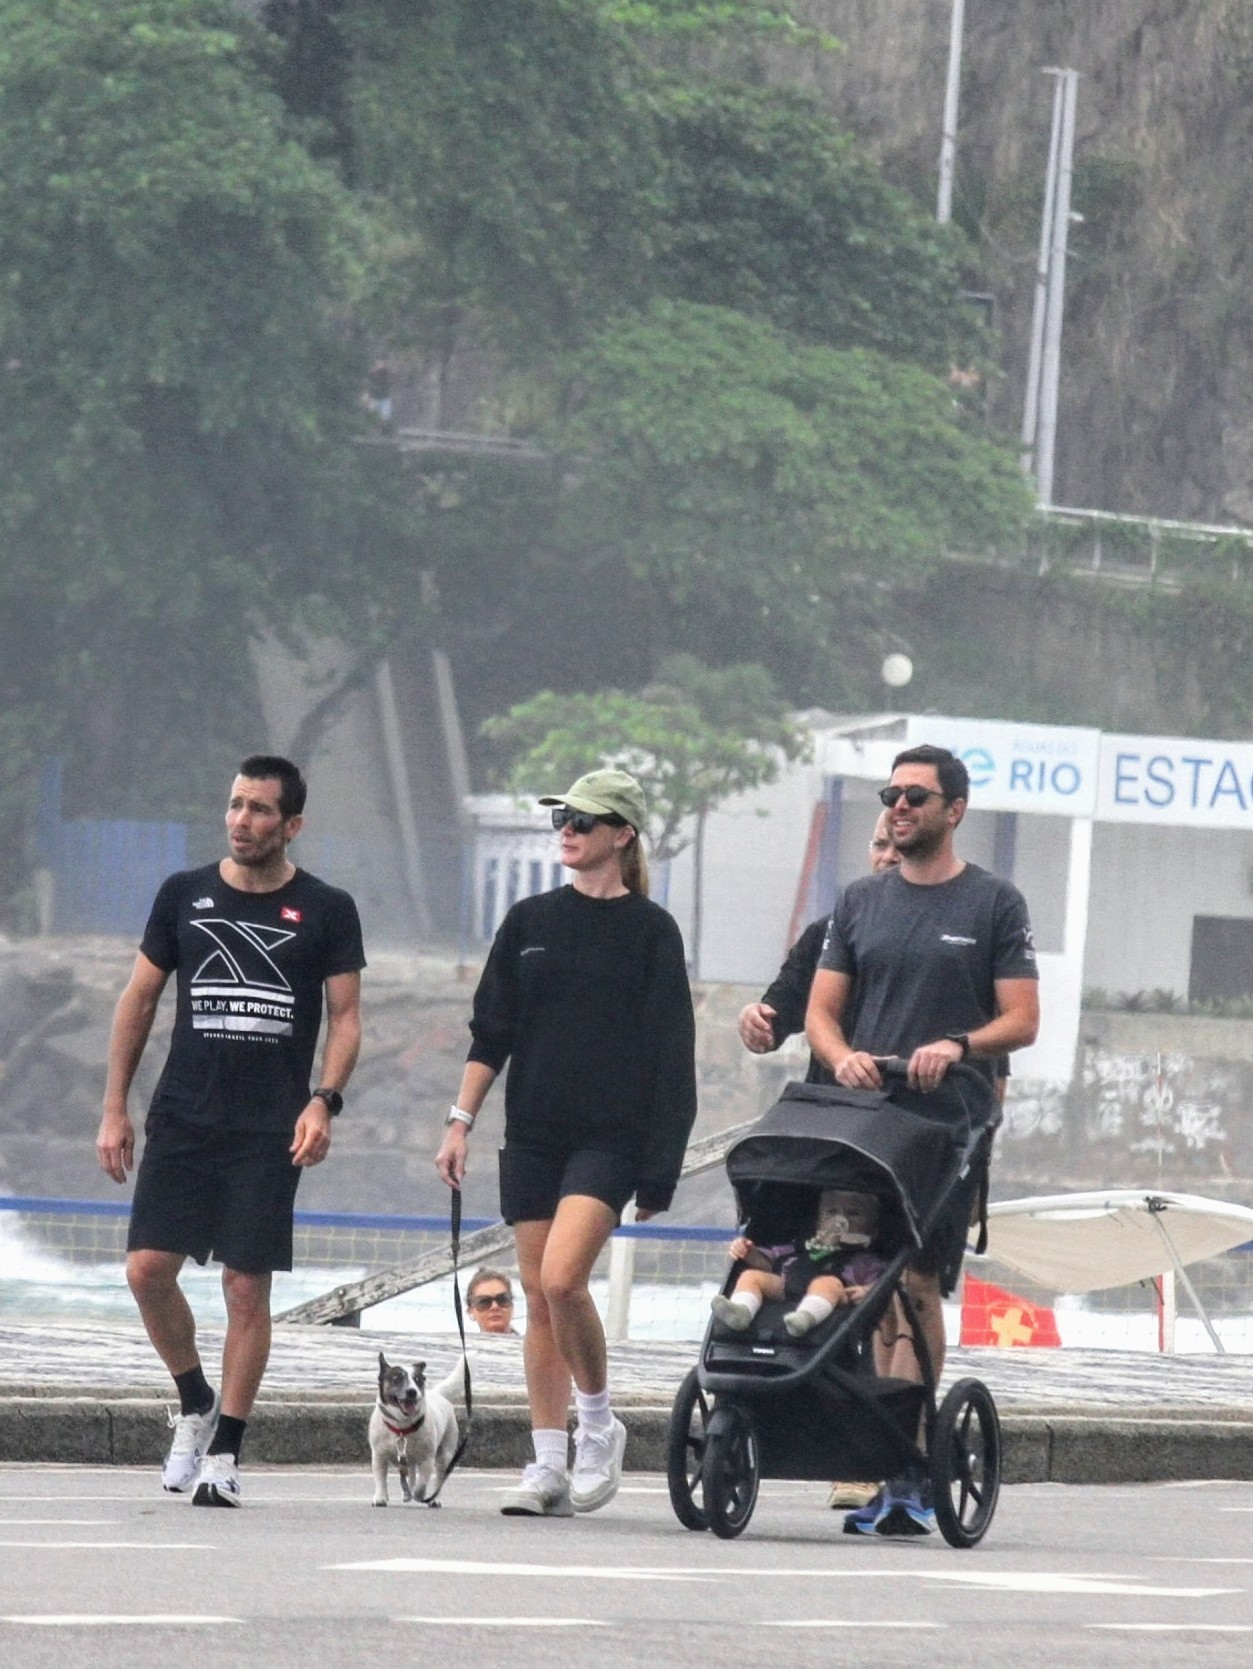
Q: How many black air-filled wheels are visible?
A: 3